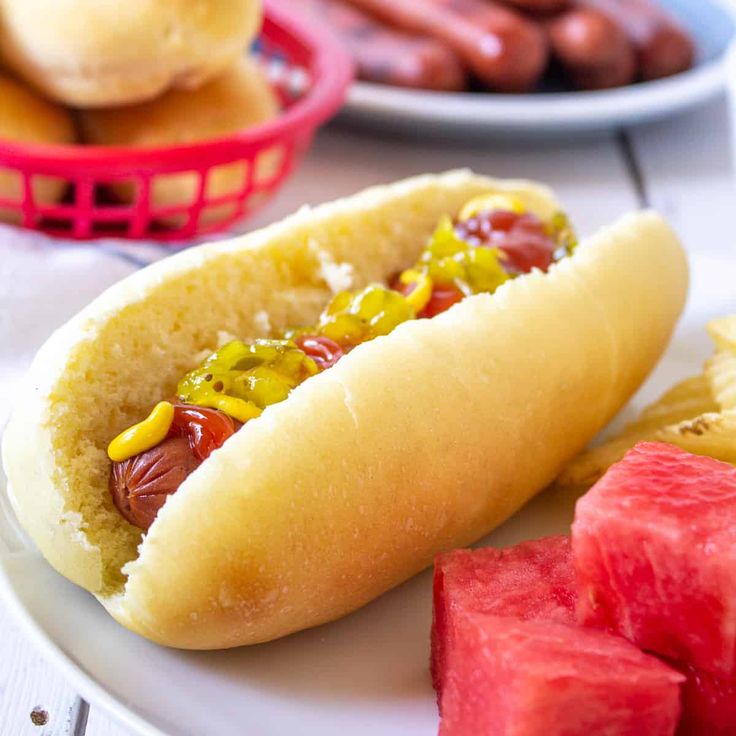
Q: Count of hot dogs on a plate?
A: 1